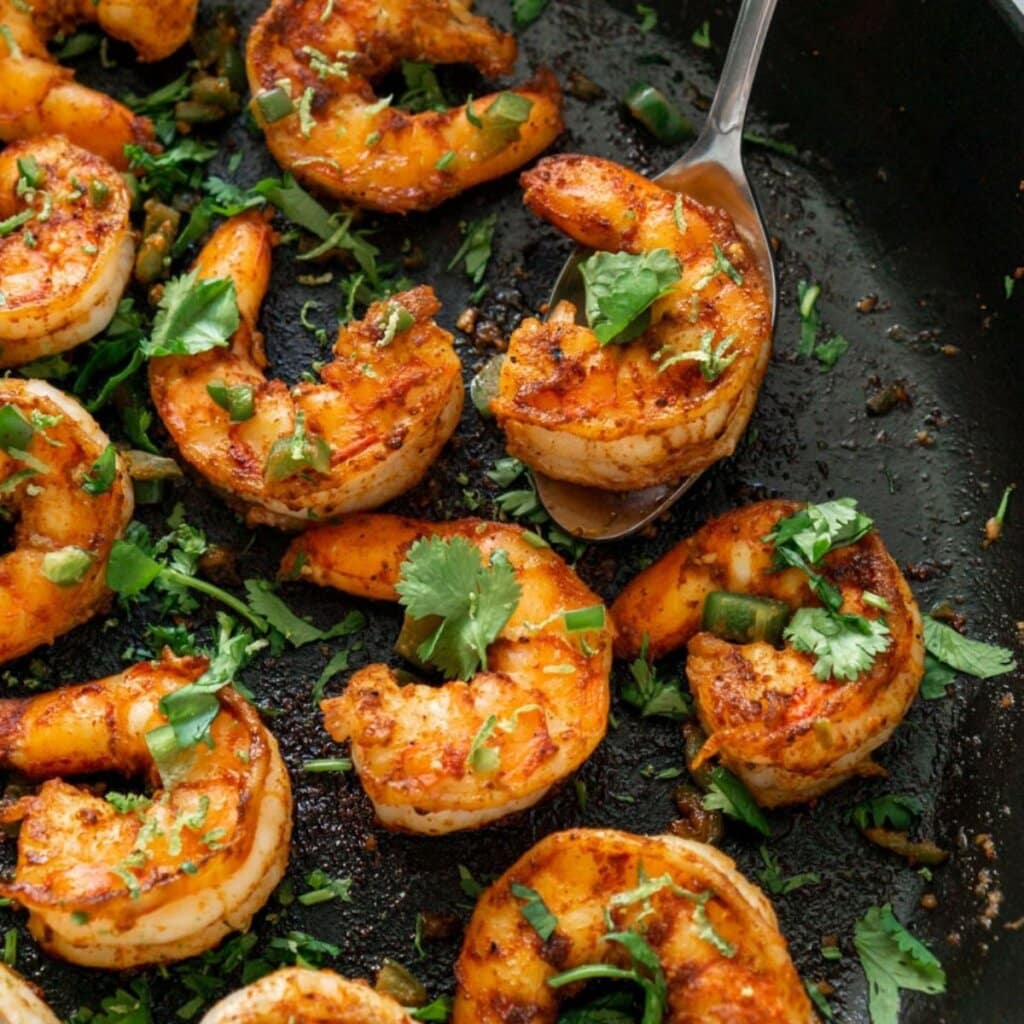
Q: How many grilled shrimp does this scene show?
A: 12